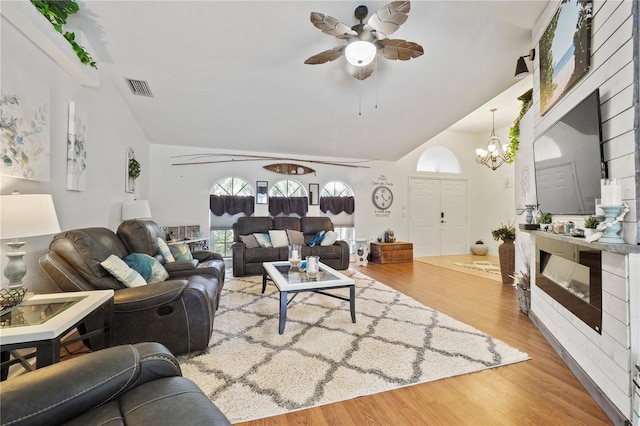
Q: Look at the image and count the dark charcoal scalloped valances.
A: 3